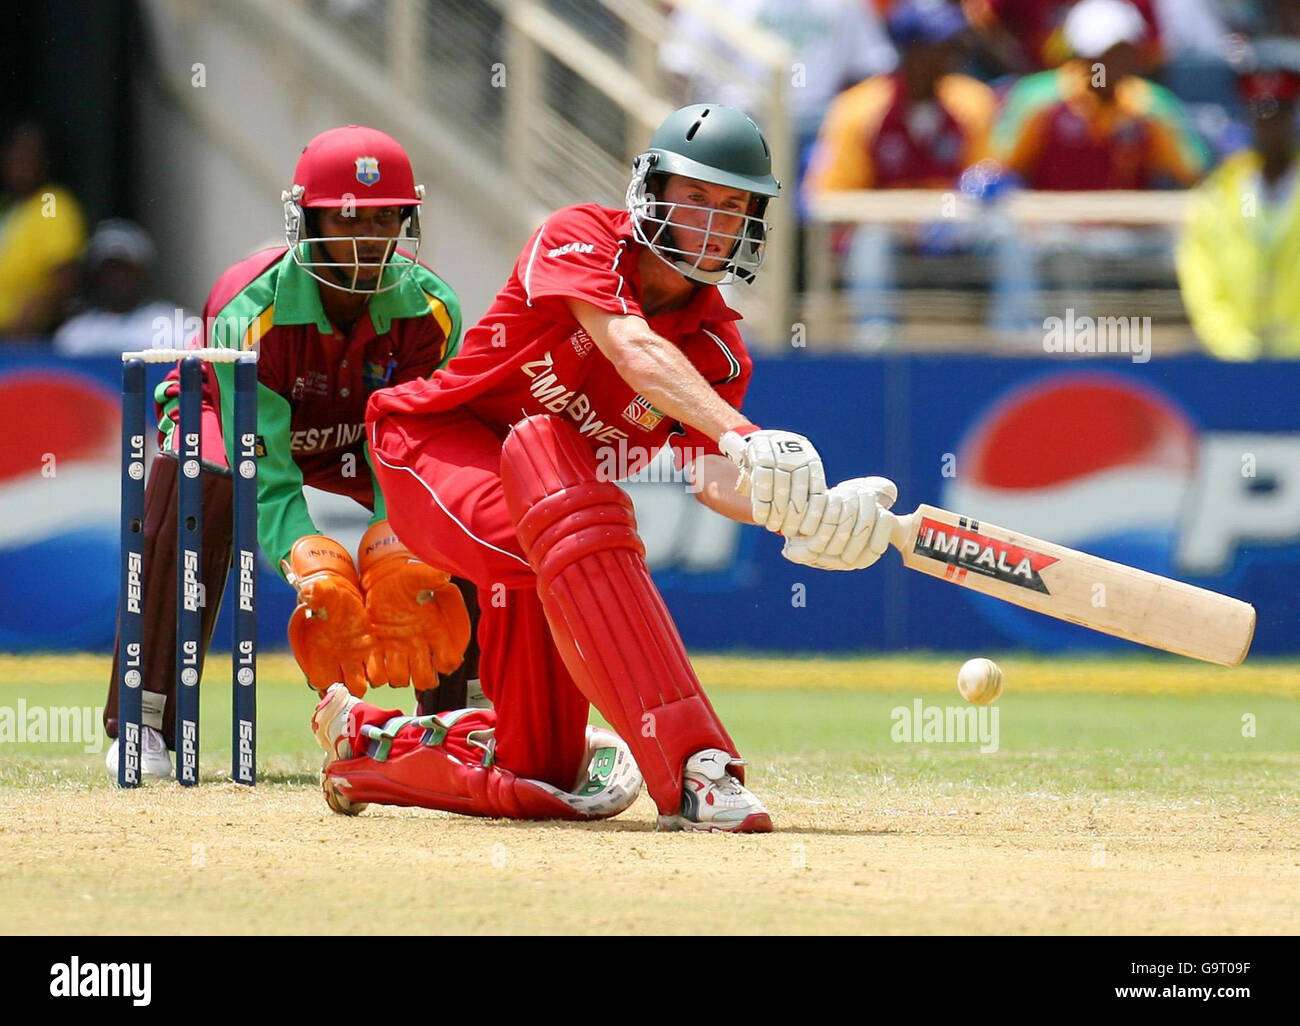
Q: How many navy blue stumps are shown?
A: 3